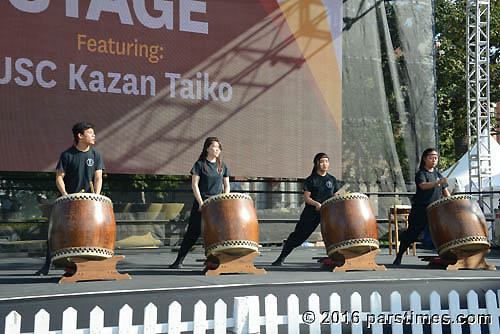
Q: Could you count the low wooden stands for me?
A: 4